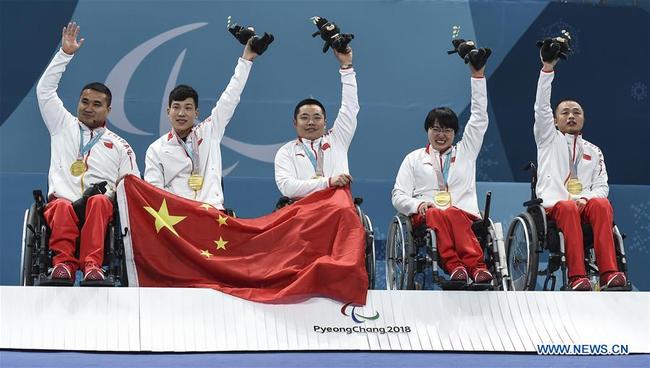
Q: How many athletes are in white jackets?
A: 5